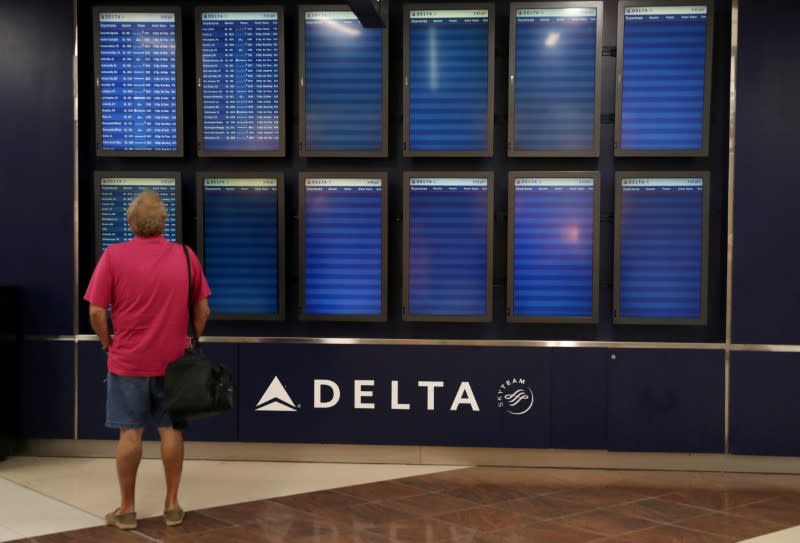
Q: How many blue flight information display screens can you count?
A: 12